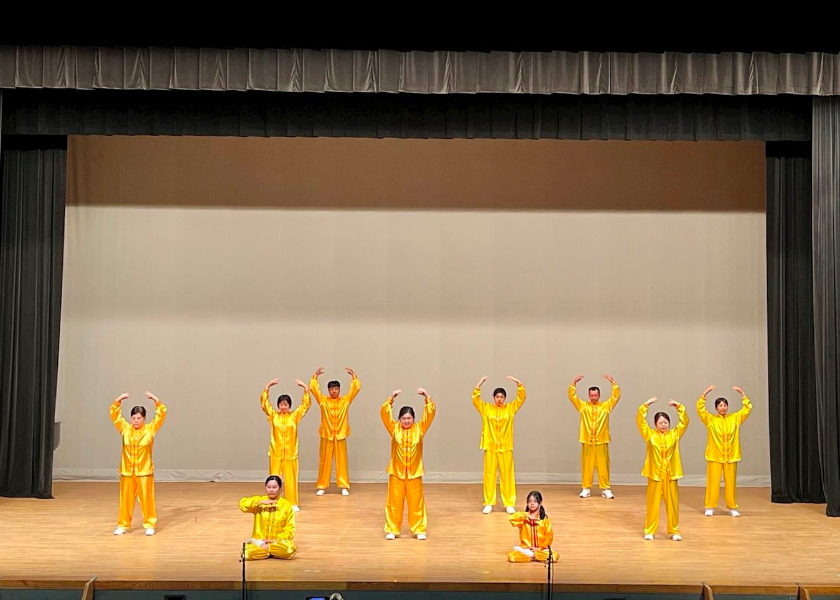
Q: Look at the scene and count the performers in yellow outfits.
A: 10